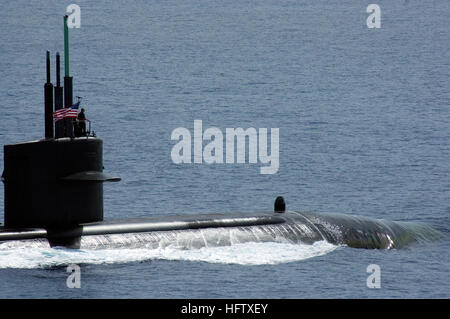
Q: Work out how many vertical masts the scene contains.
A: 3